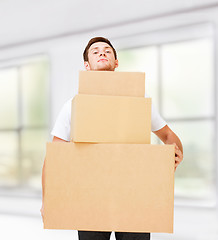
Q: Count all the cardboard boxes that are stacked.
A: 3